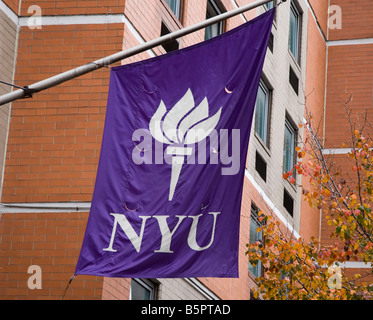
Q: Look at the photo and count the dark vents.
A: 5